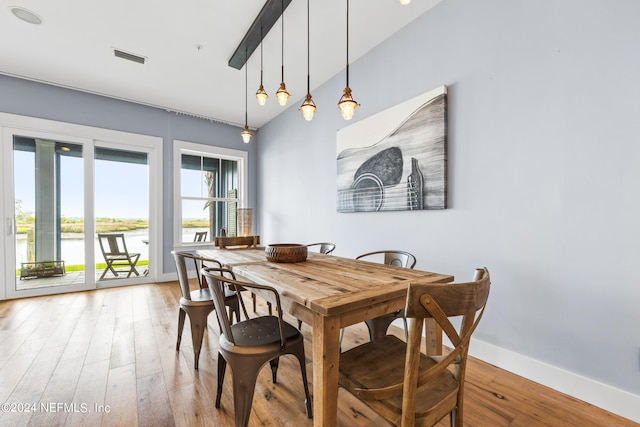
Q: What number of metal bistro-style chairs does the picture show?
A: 4